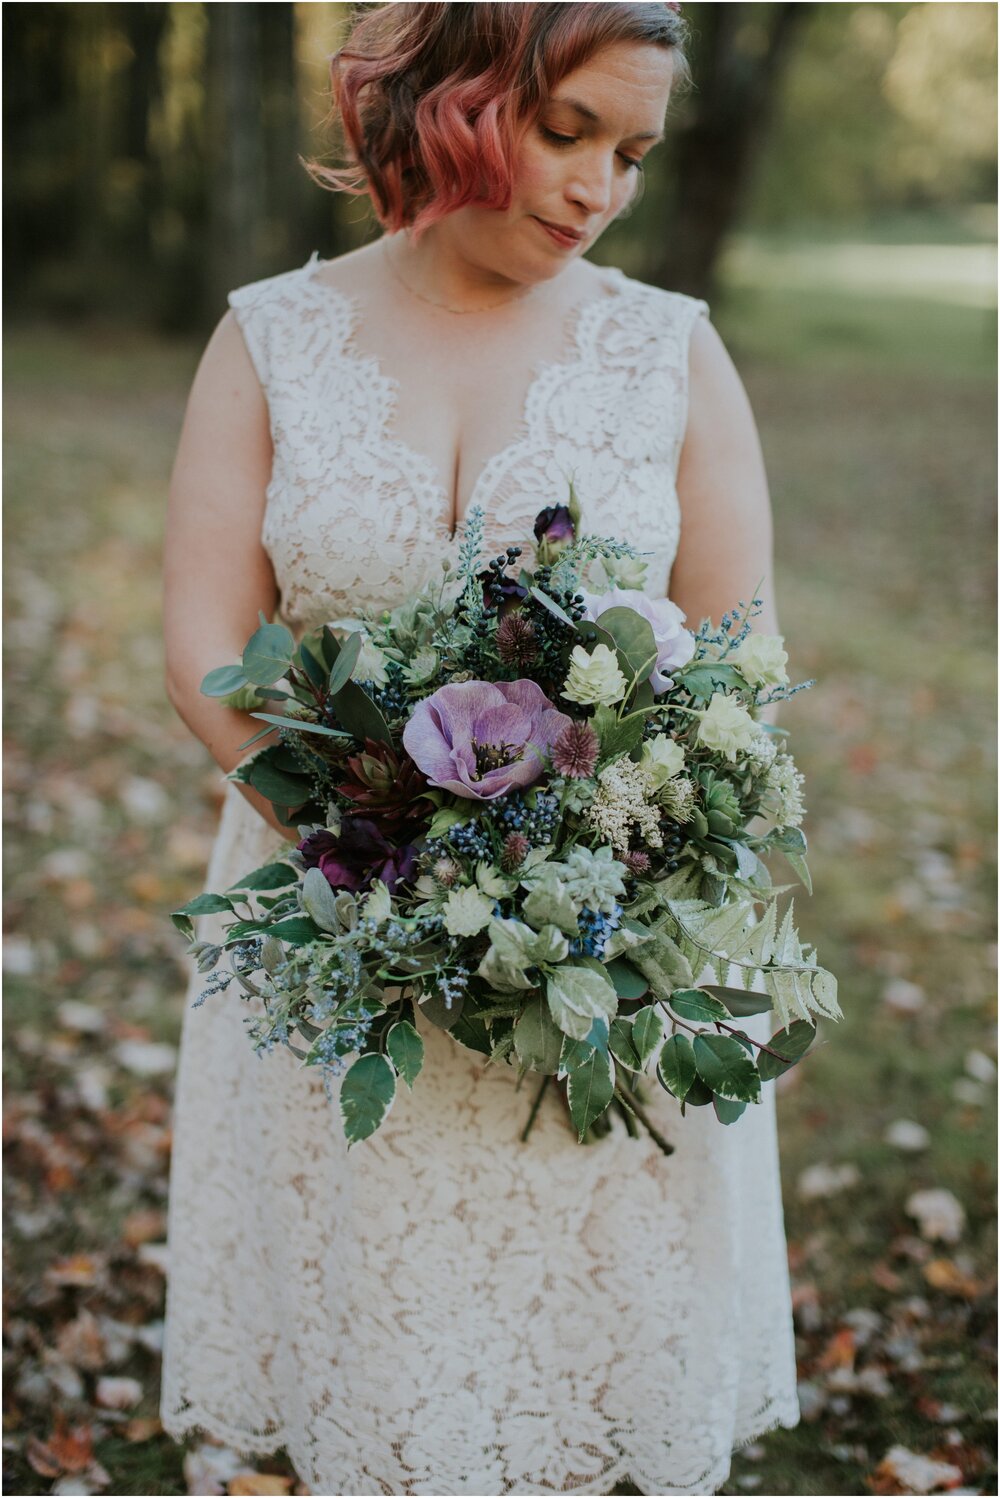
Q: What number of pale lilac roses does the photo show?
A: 1